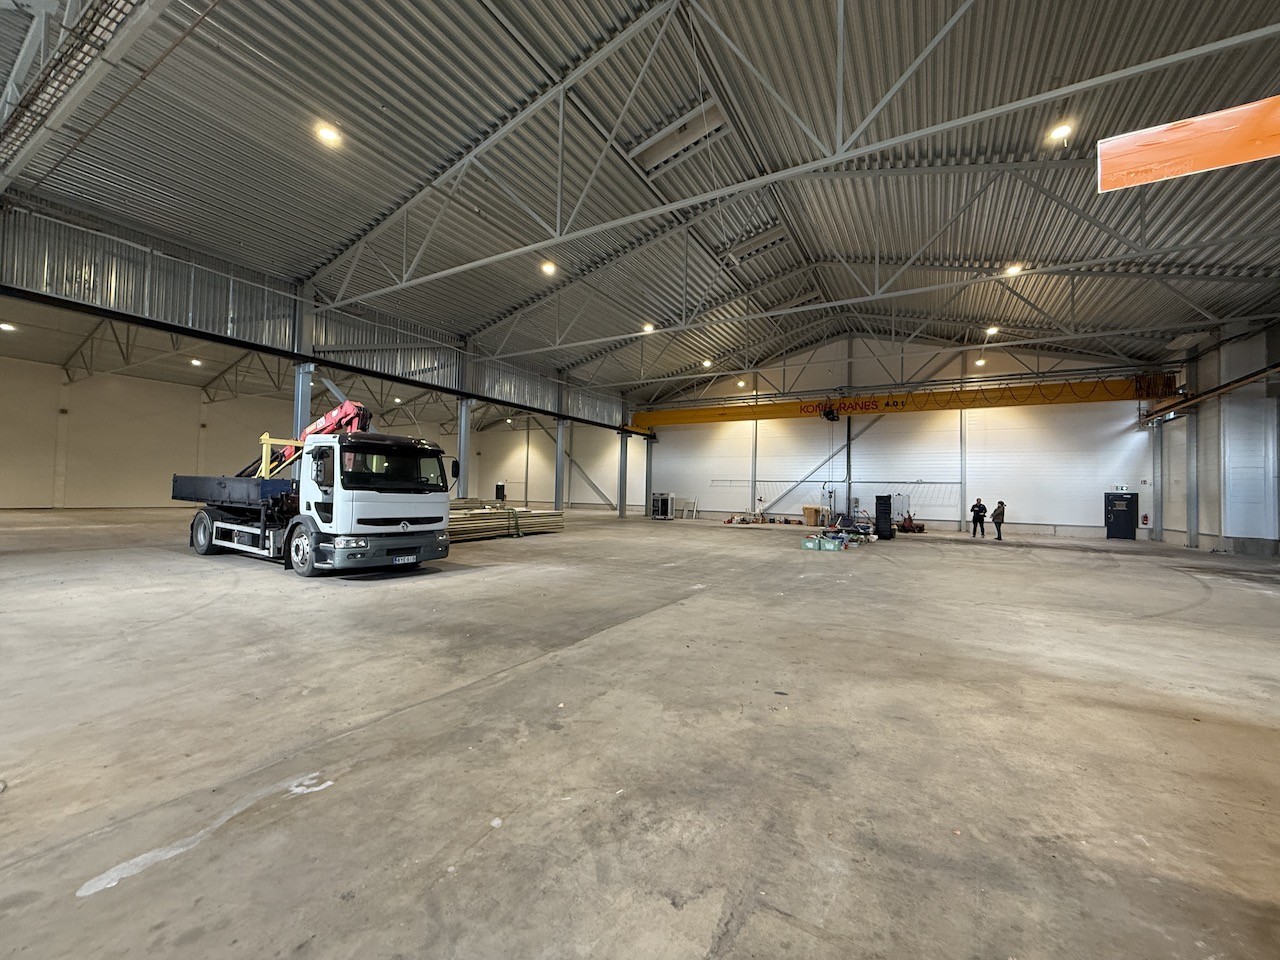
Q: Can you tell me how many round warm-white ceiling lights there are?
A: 14